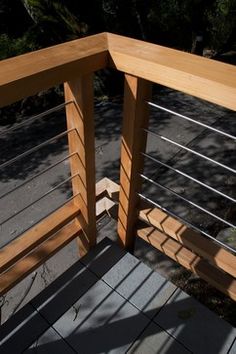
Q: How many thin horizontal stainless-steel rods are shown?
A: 10